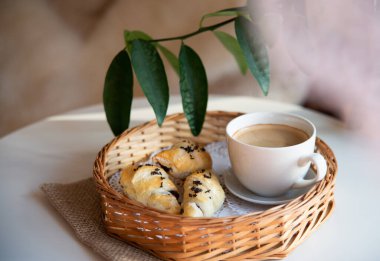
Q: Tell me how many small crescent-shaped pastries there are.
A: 3